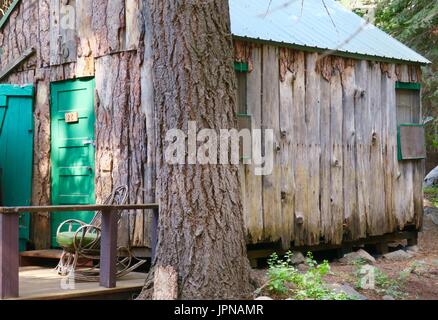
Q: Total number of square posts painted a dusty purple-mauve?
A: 3